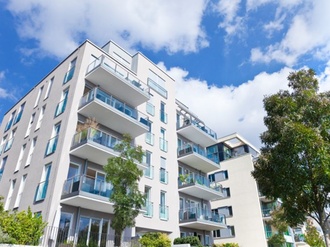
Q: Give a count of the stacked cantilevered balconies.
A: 8